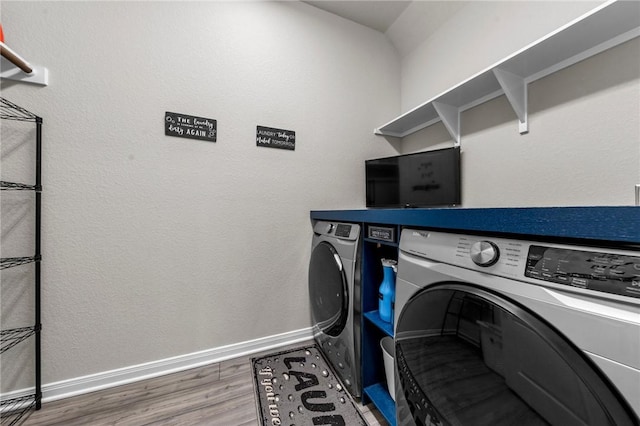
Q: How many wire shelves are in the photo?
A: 5